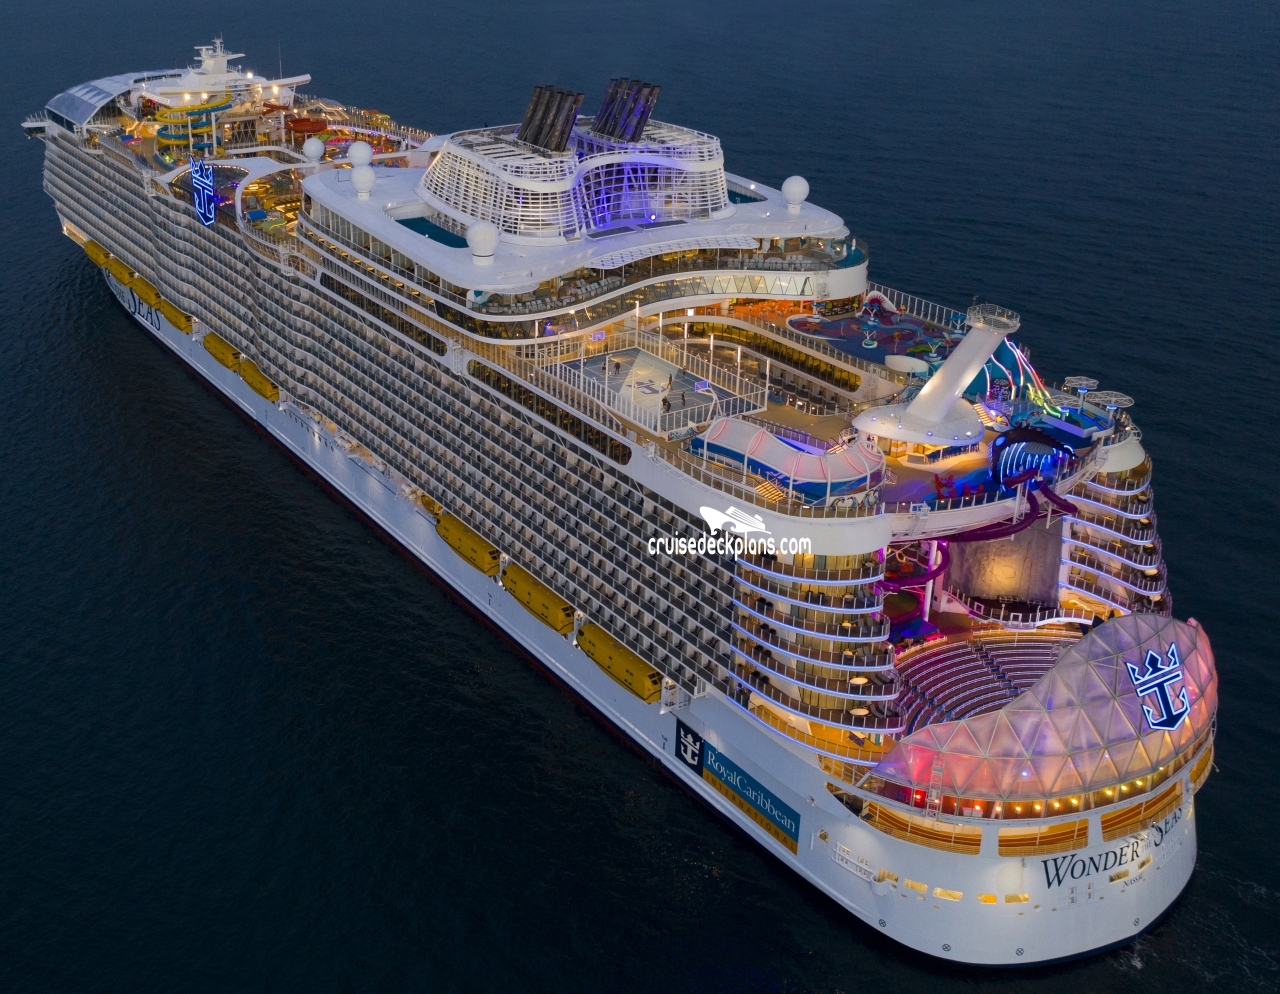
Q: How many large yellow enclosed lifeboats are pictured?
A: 9